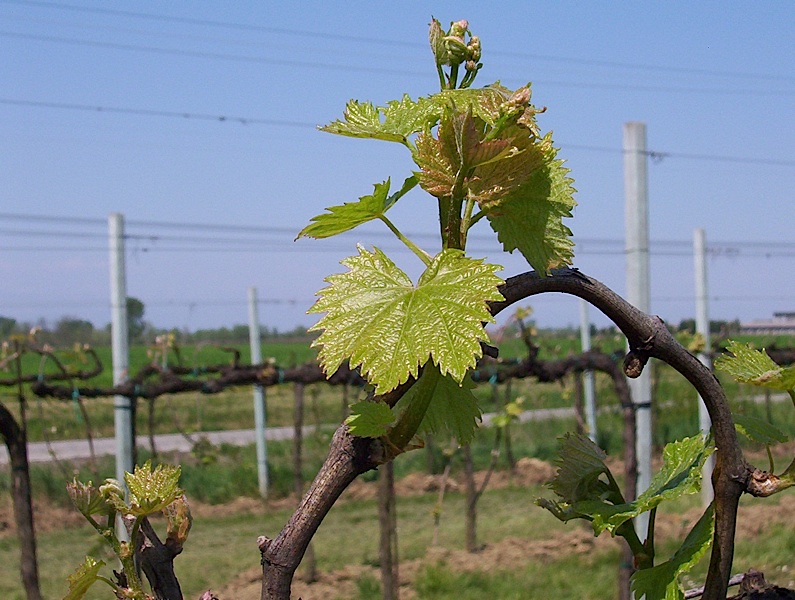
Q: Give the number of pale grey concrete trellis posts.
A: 5